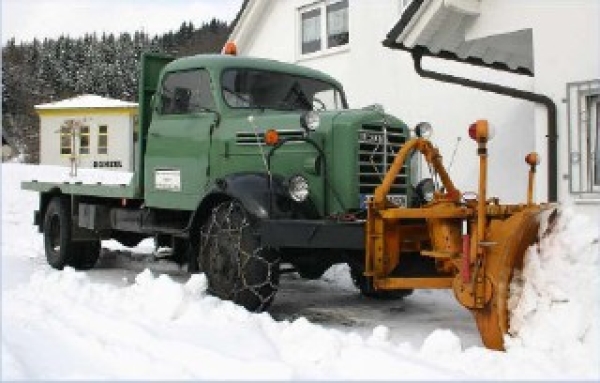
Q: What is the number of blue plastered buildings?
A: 0